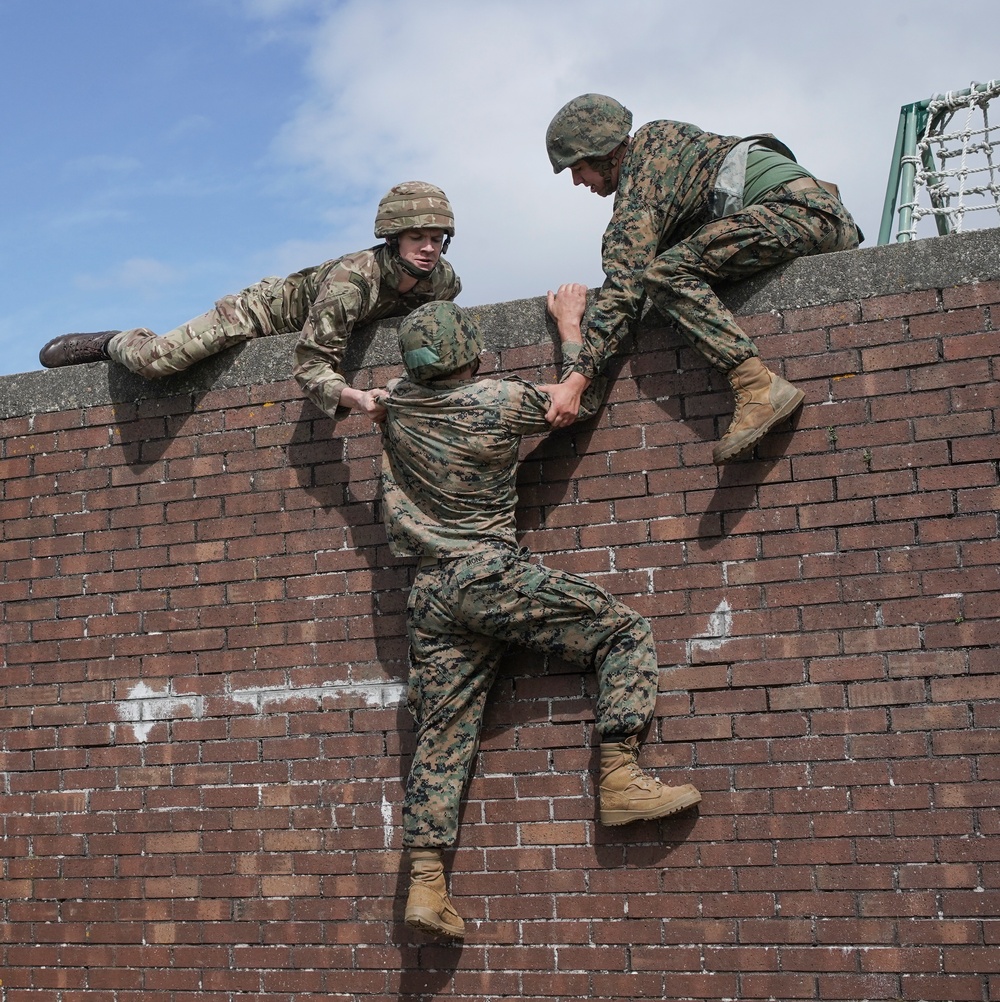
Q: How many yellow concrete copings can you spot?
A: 0